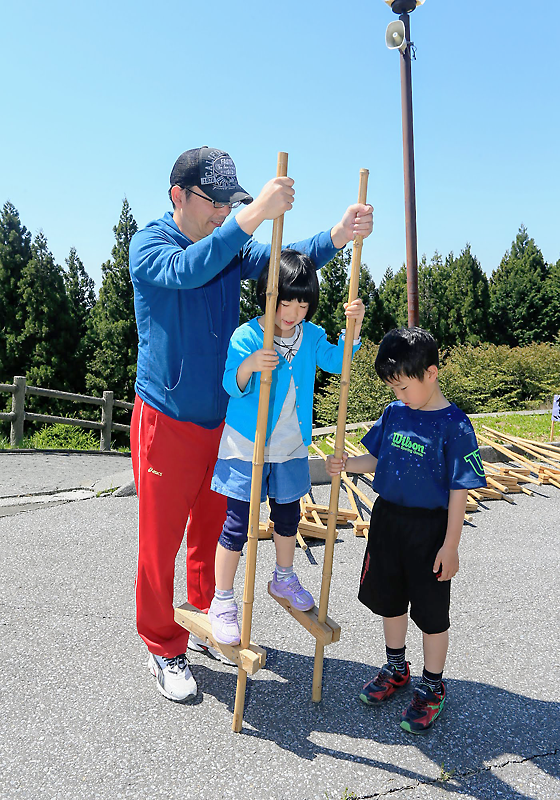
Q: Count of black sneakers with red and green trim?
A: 2